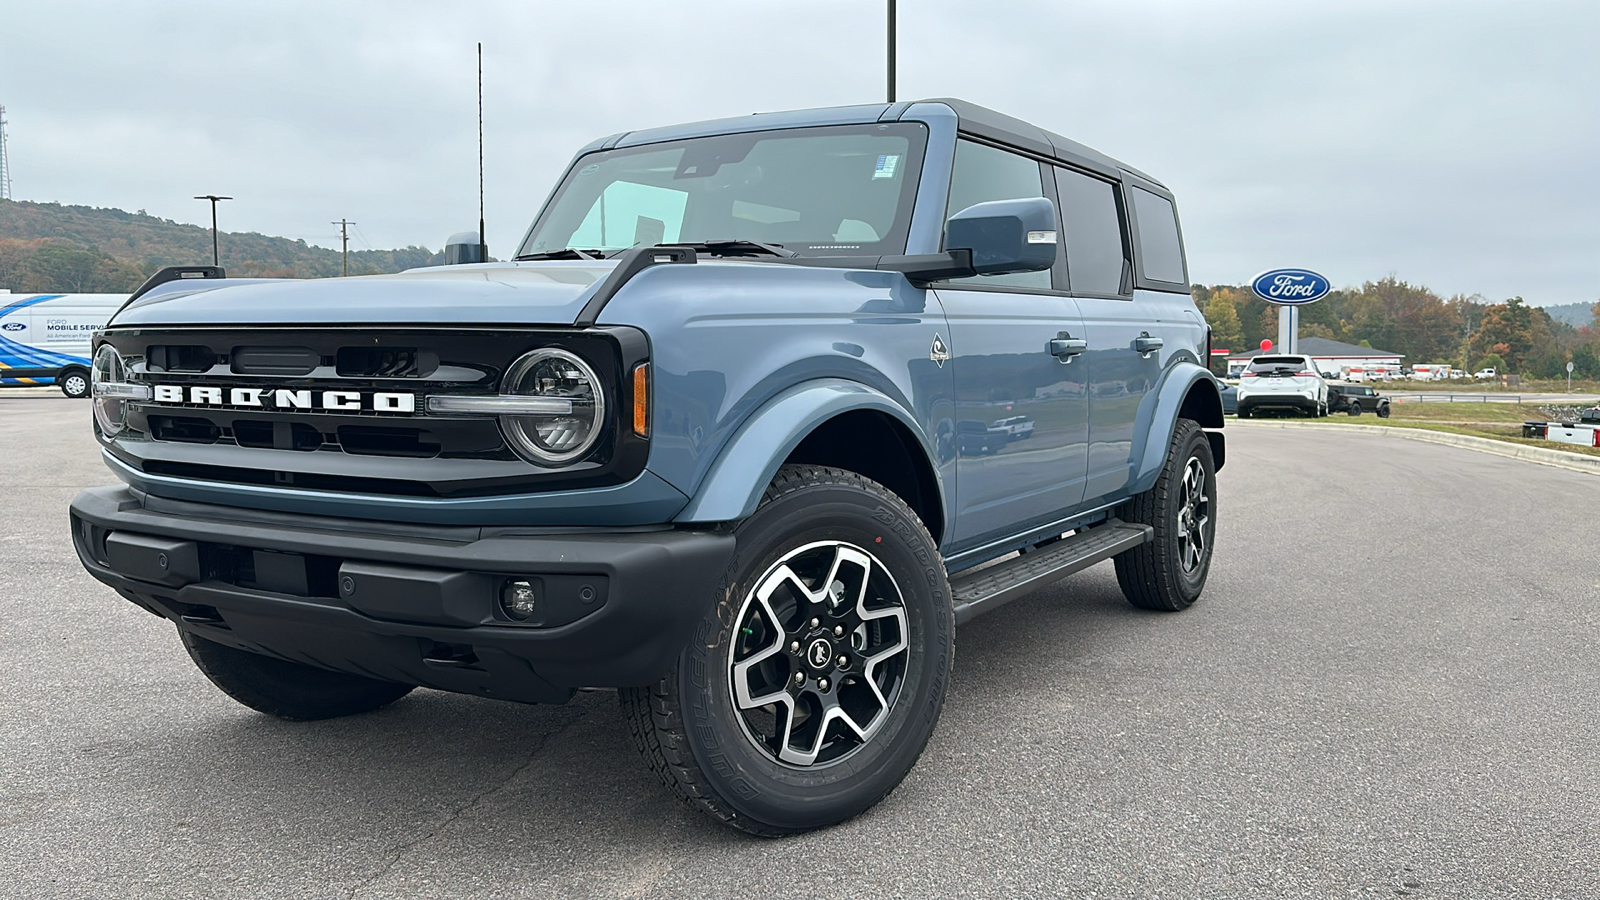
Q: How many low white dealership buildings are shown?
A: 1